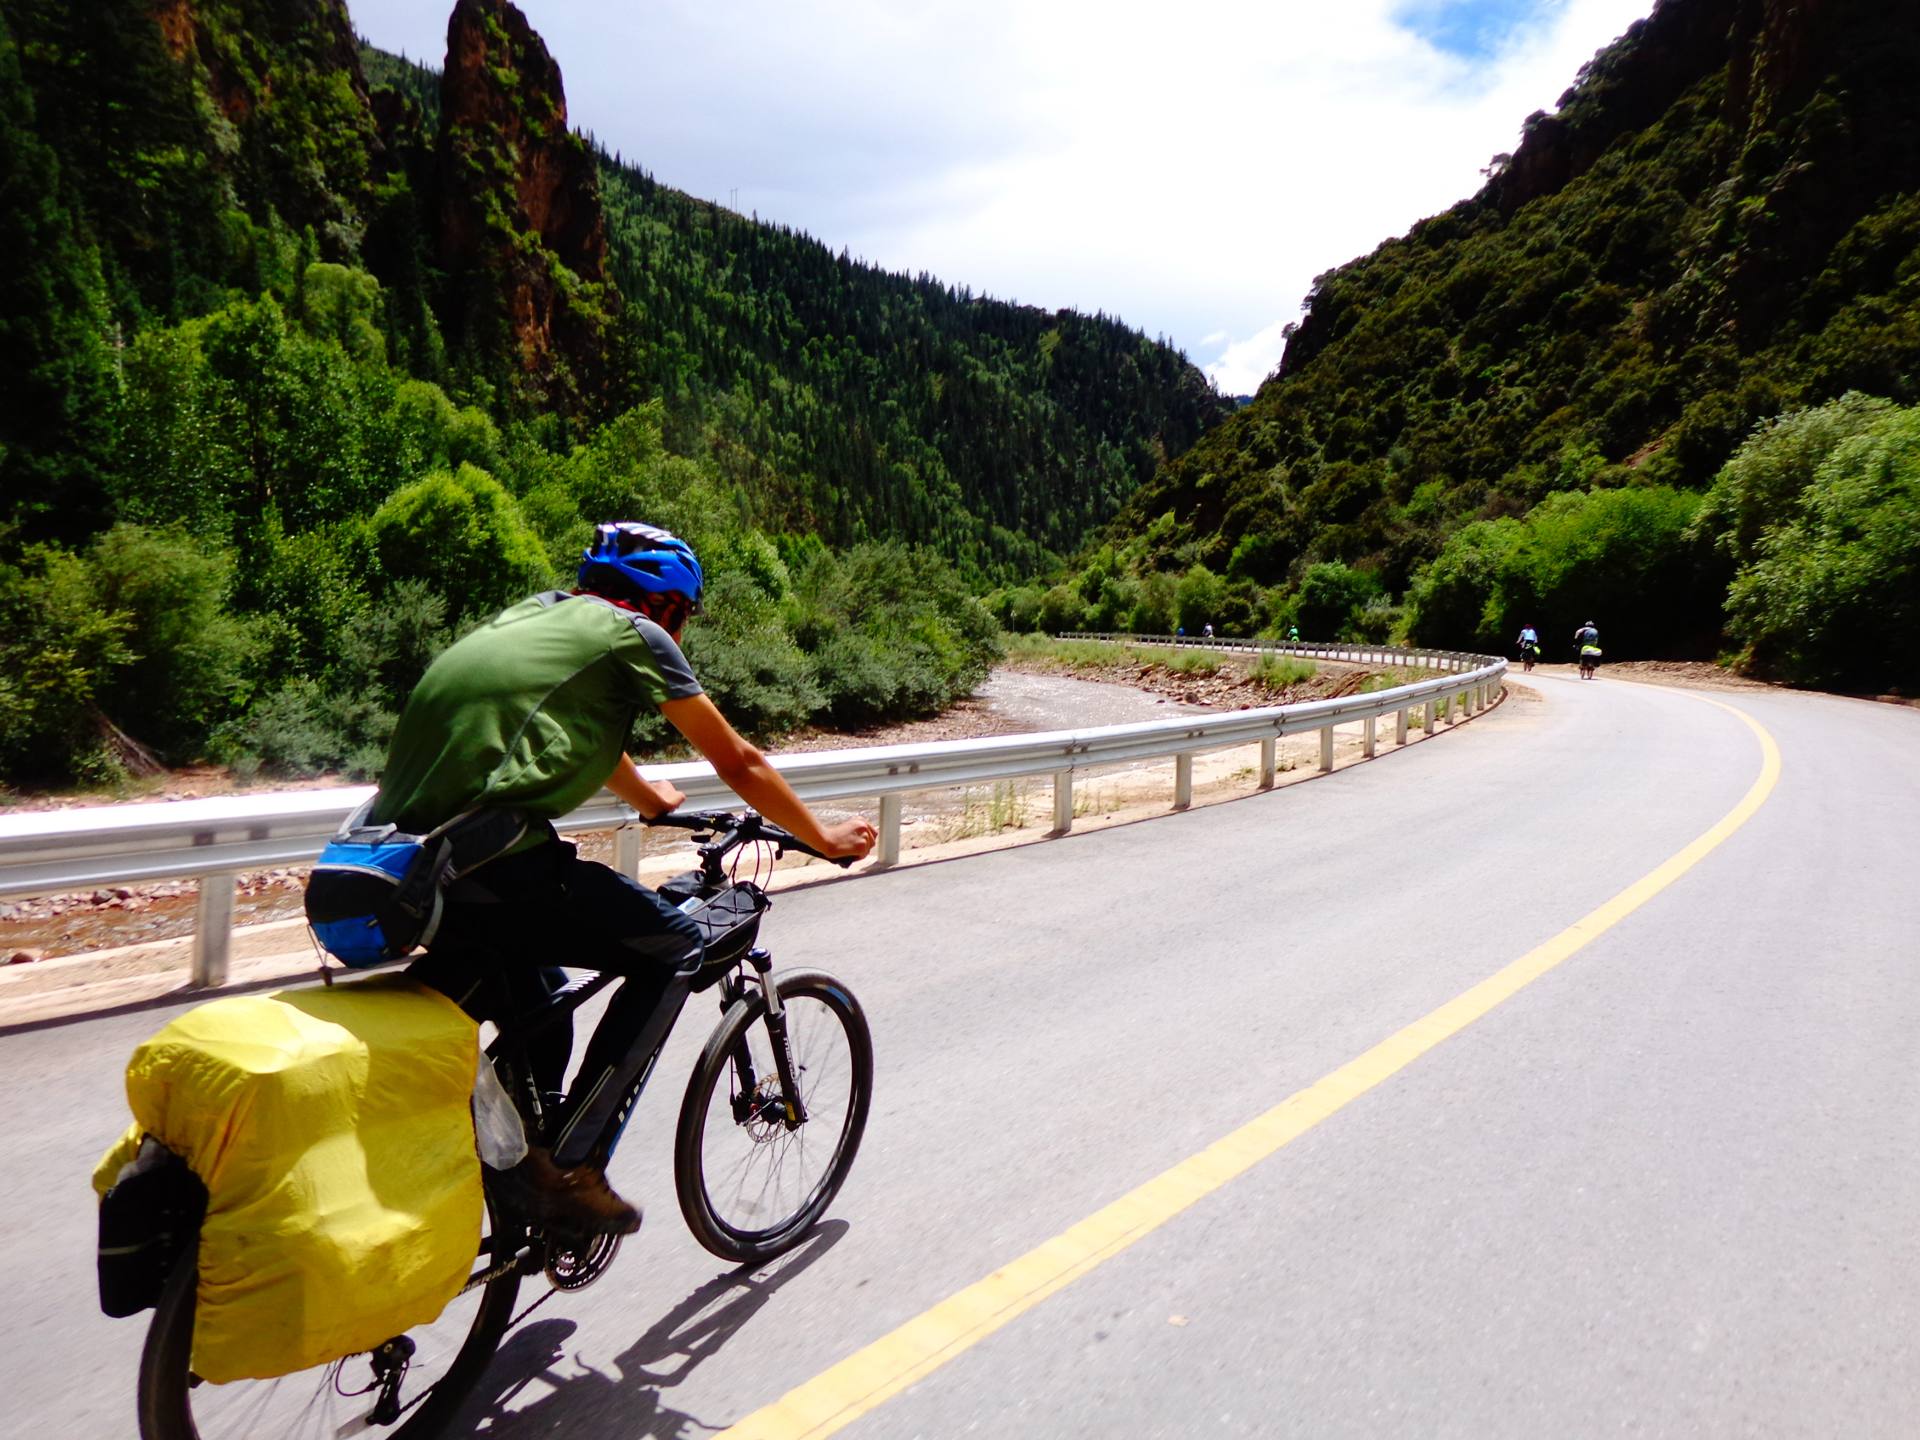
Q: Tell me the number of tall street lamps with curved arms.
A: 0